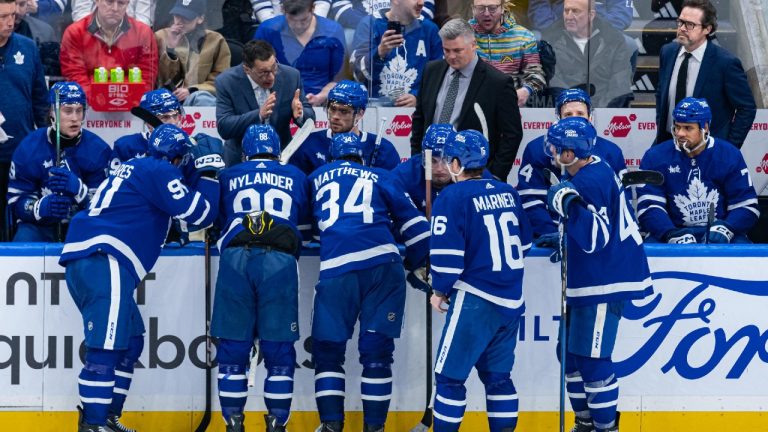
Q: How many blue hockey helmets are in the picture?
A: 11